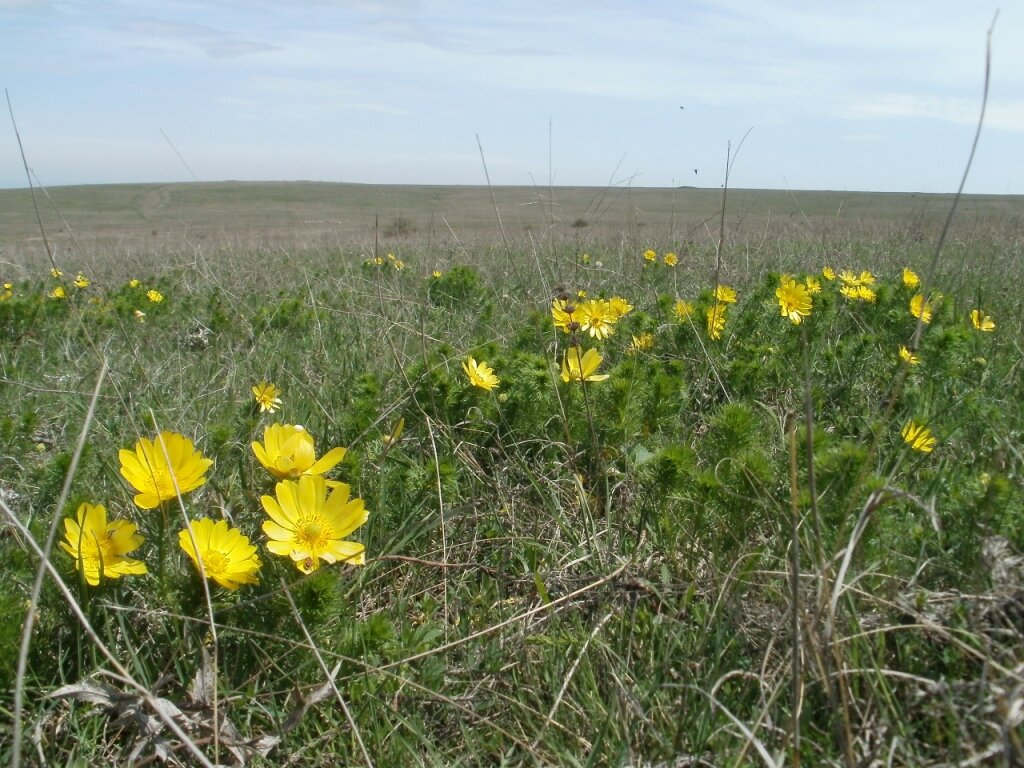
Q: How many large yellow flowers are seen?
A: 5